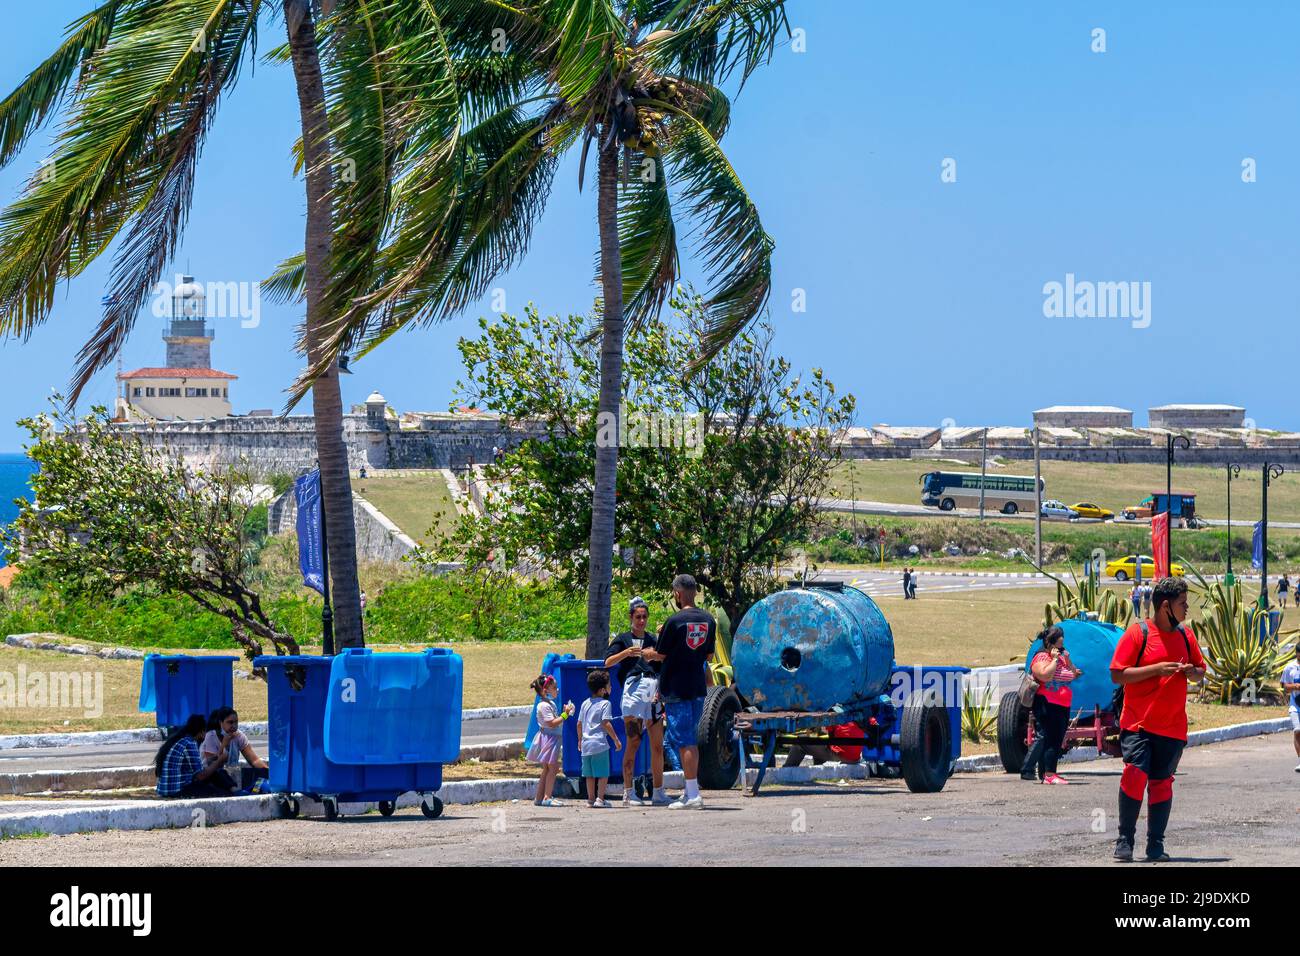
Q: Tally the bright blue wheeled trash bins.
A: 4